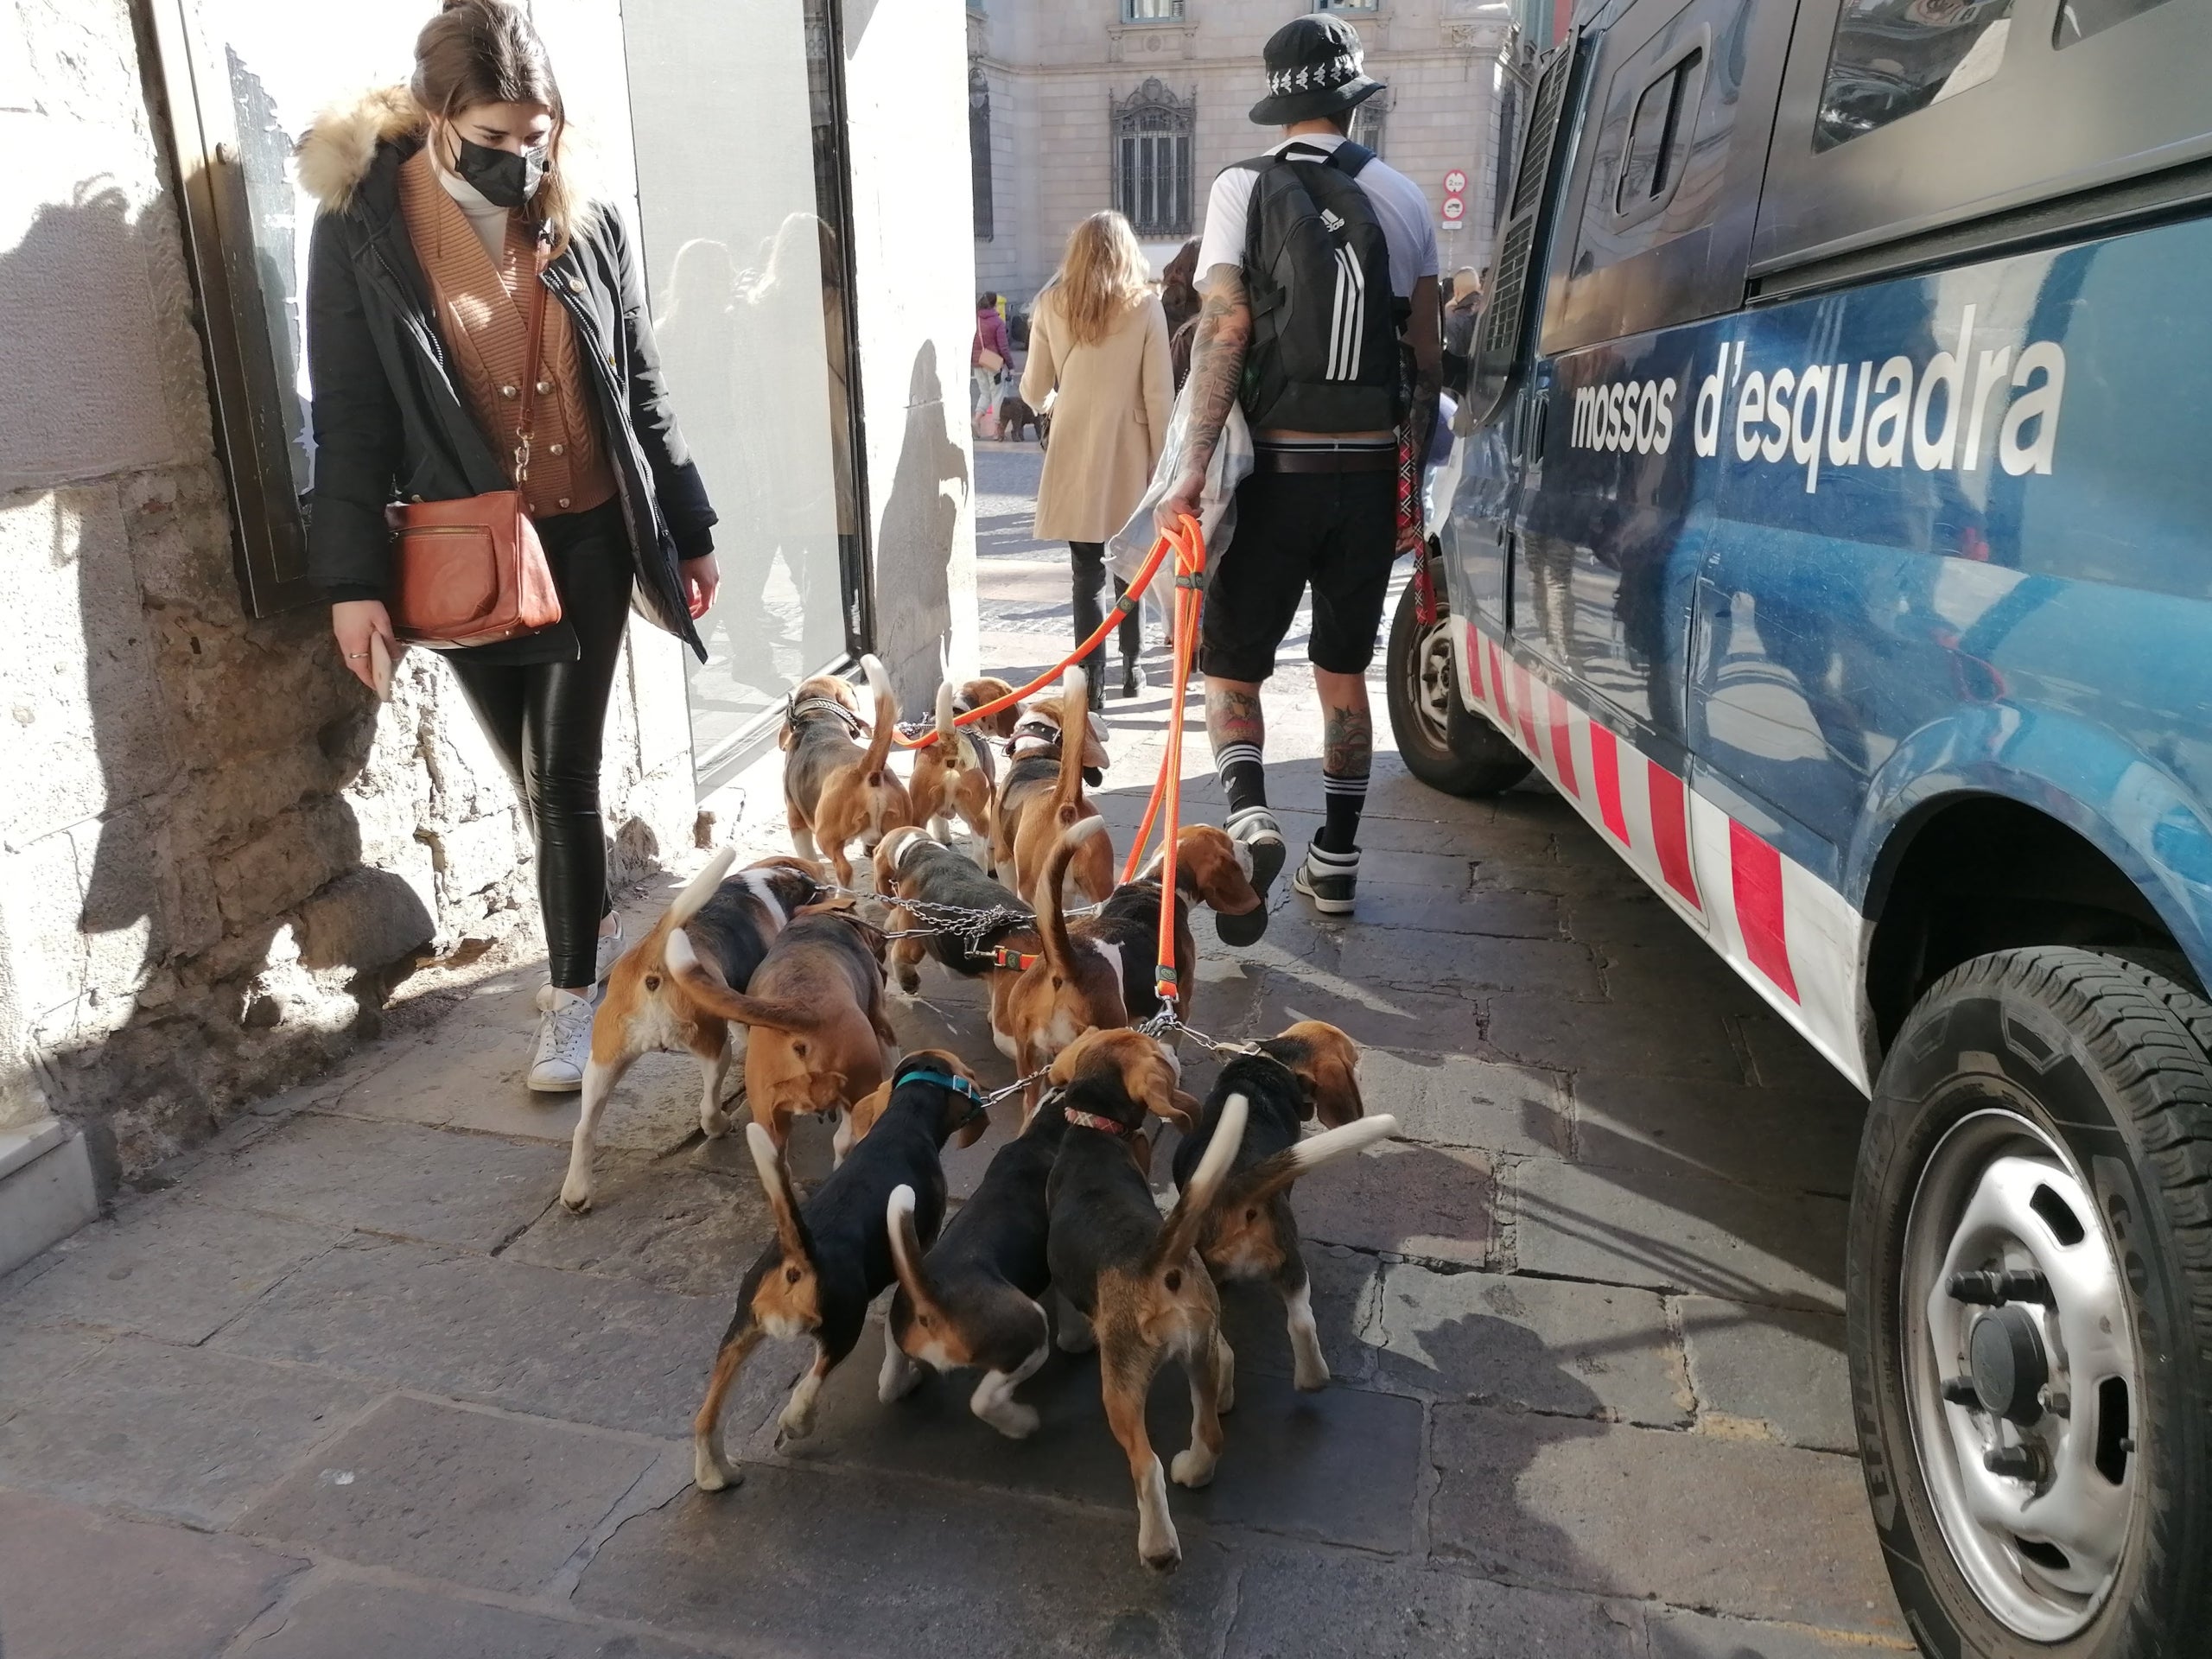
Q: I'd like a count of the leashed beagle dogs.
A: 11